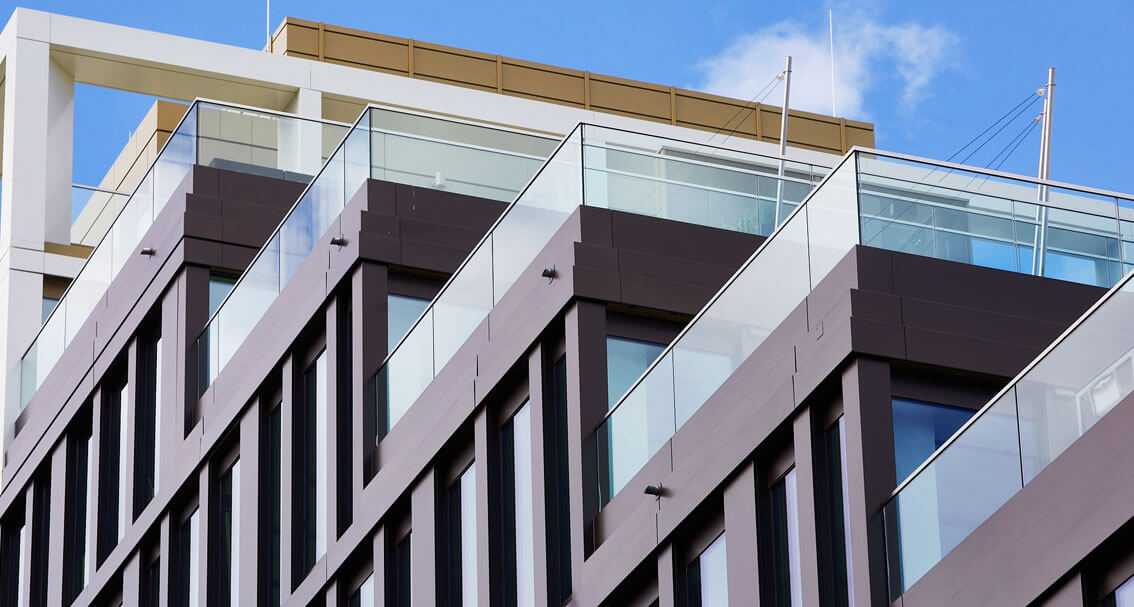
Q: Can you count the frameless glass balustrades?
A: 5